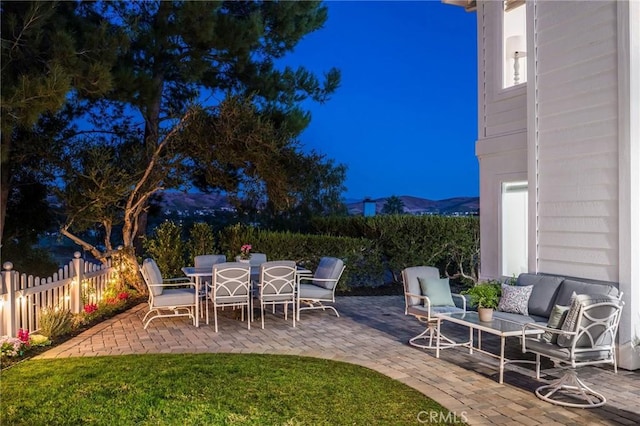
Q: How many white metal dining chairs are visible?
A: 6